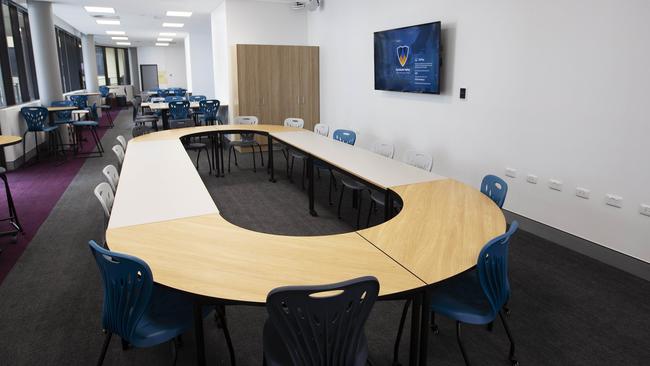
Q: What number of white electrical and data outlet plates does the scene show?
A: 6